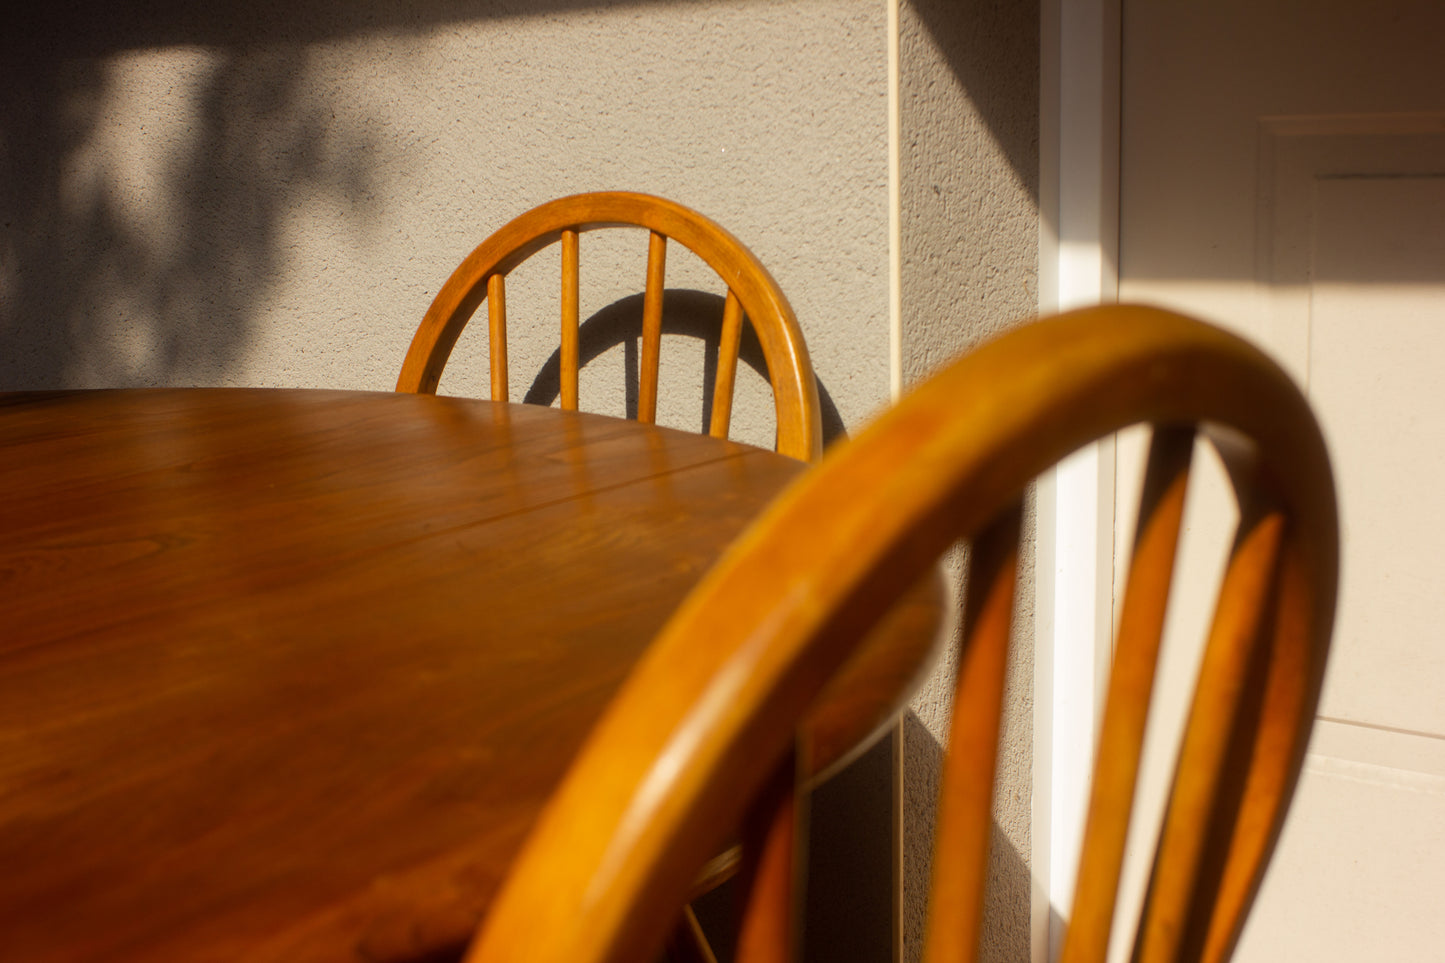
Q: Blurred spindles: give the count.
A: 4